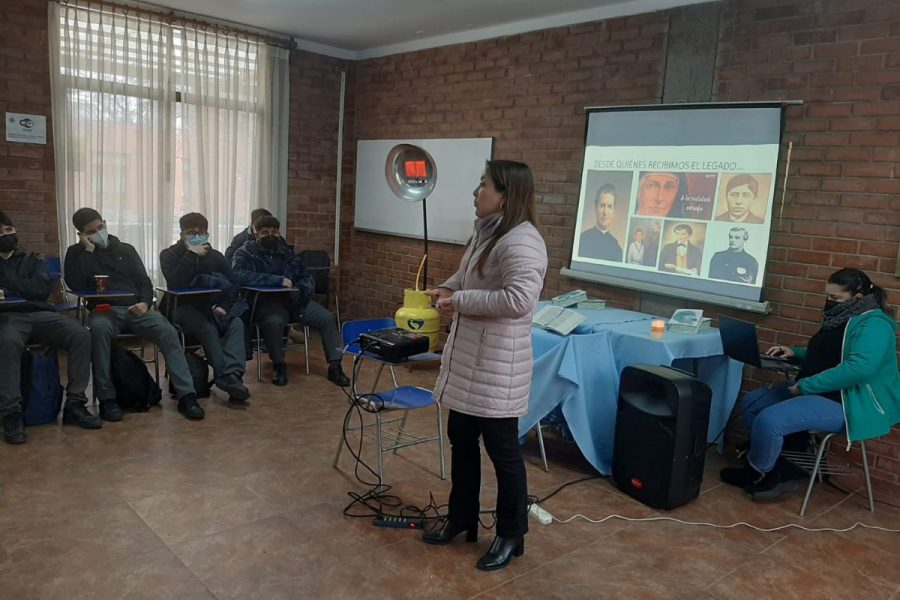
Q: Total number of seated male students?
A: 5